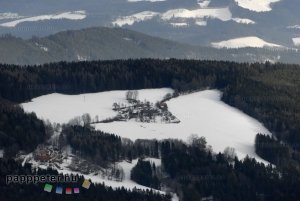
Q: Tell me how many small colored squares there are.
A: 5